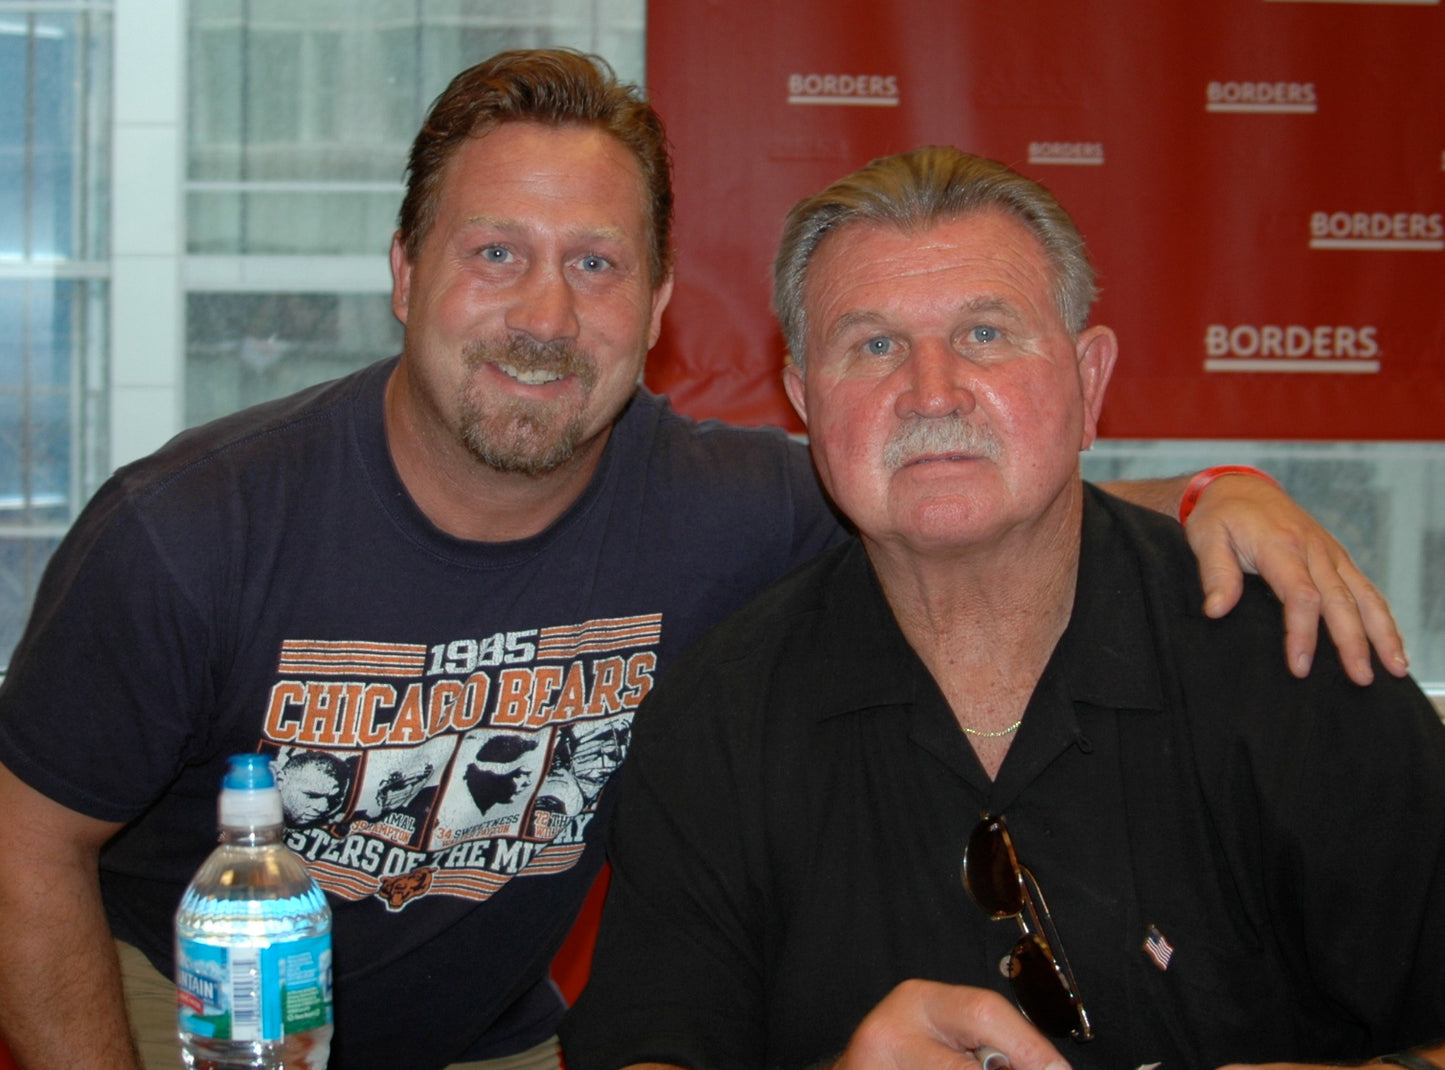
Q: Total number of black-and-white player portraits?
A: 4